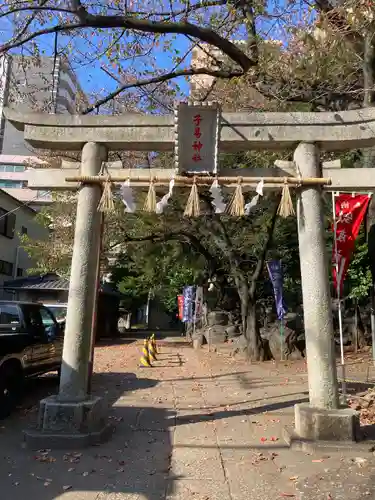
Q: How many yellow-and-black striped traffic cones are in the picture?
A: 3